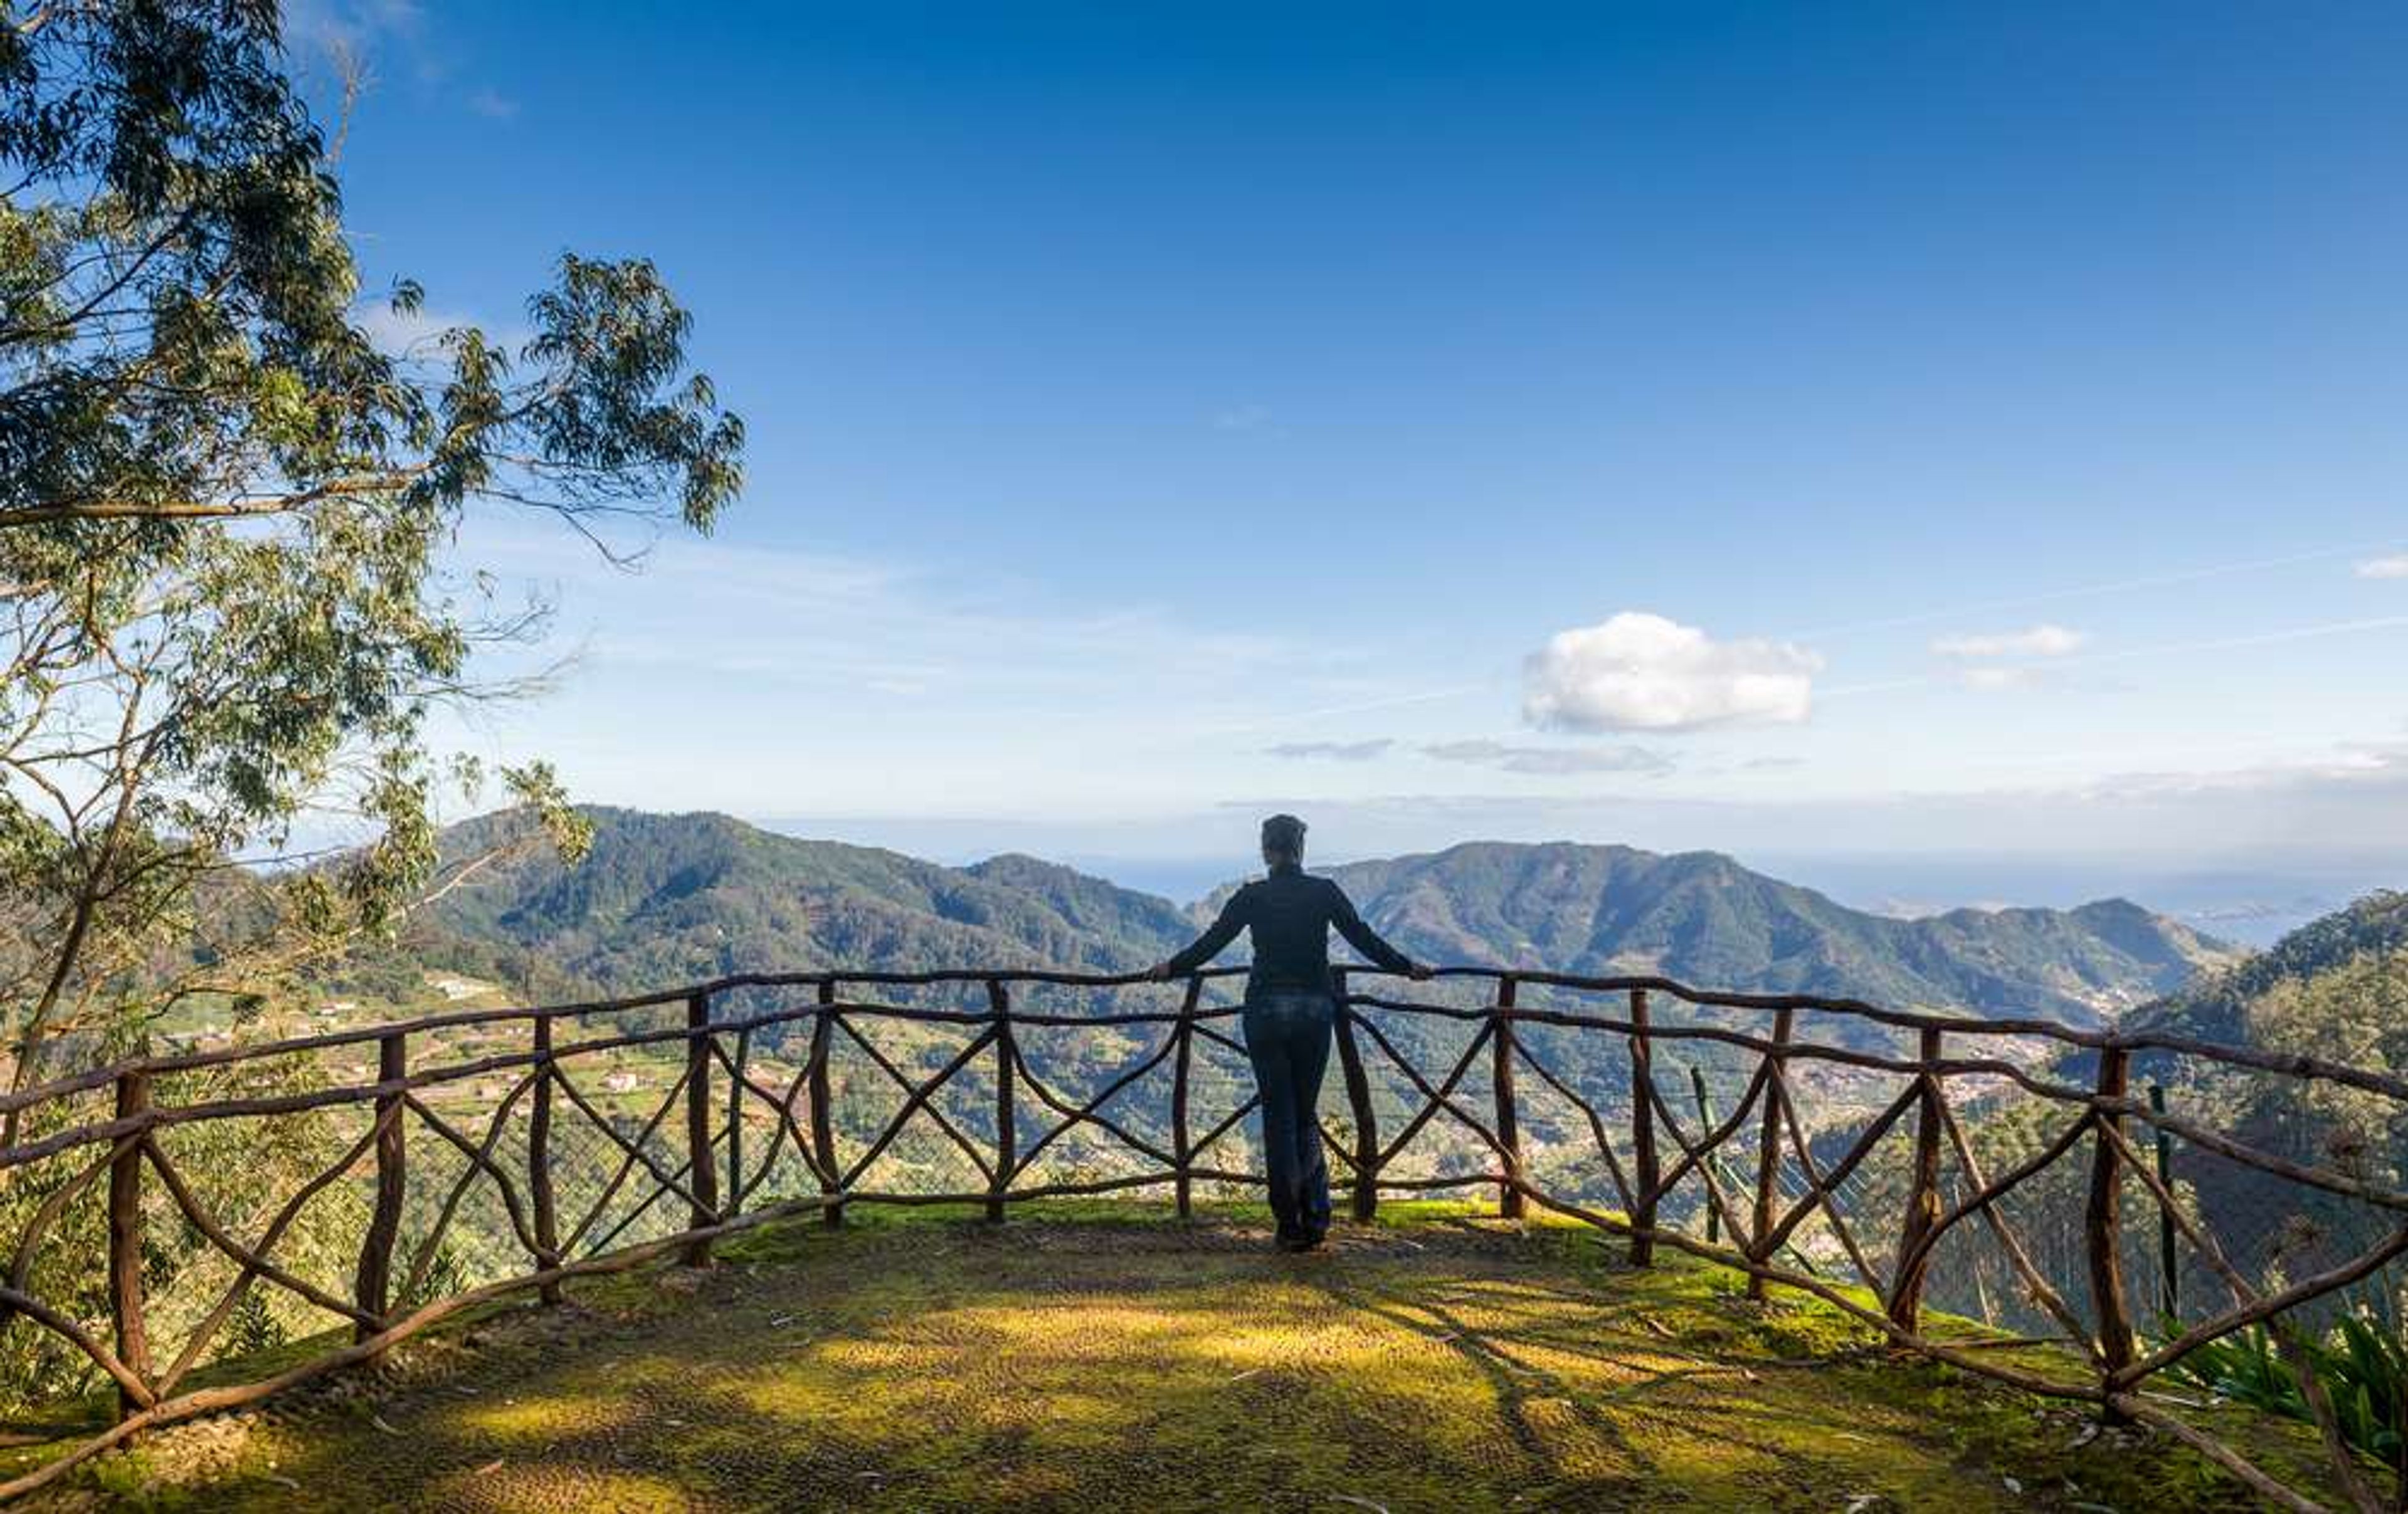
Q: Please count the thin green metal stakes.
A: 3